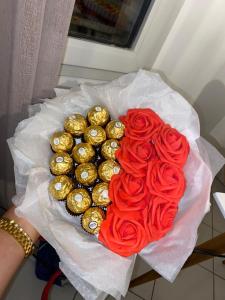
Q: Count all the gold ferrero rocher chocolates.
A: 14